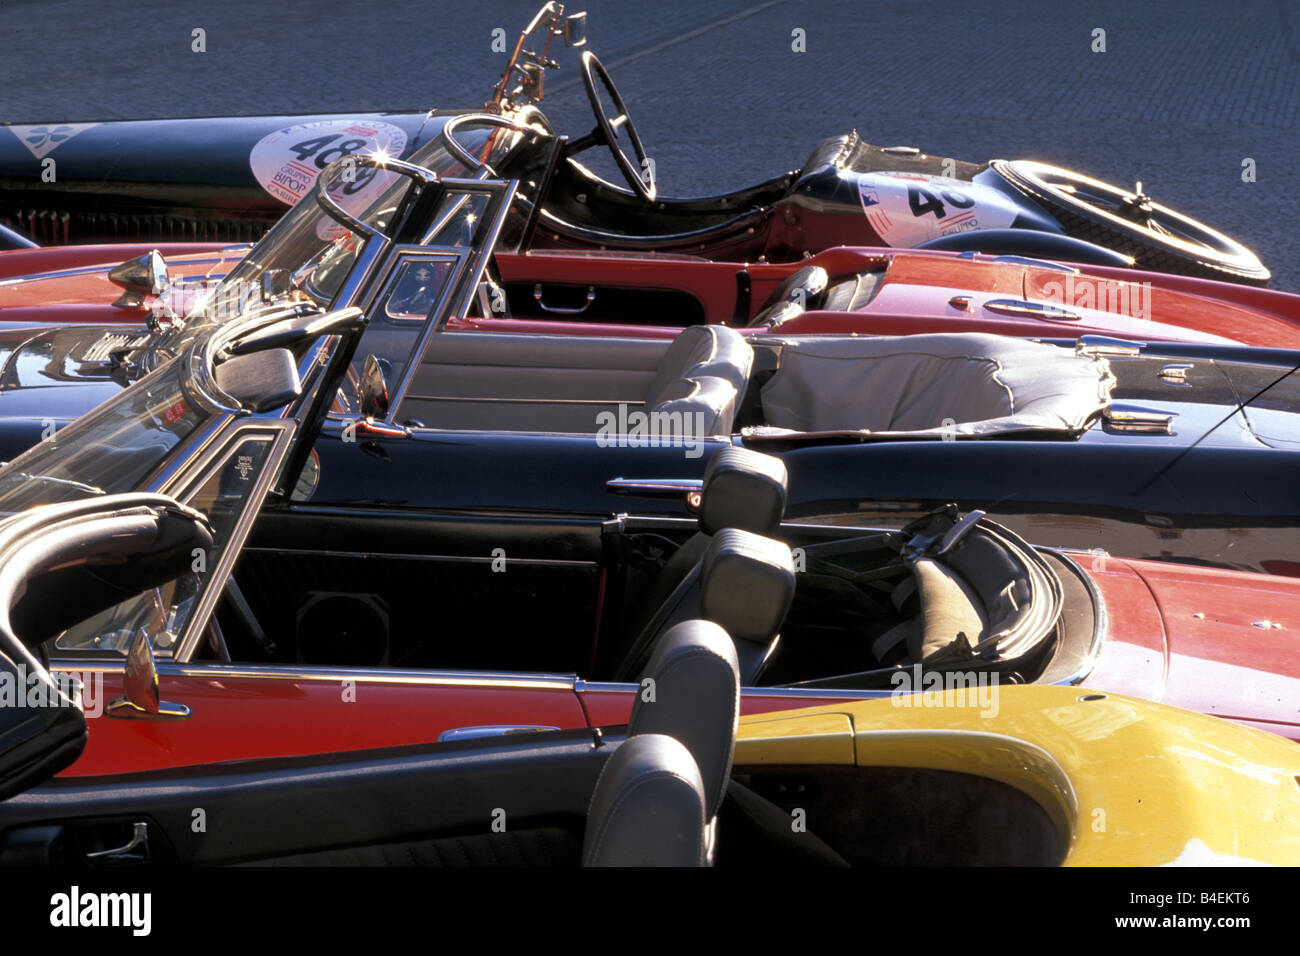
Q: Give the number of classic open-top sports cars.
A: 5